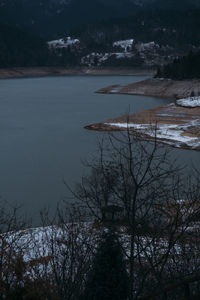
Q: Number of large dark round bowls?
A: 0